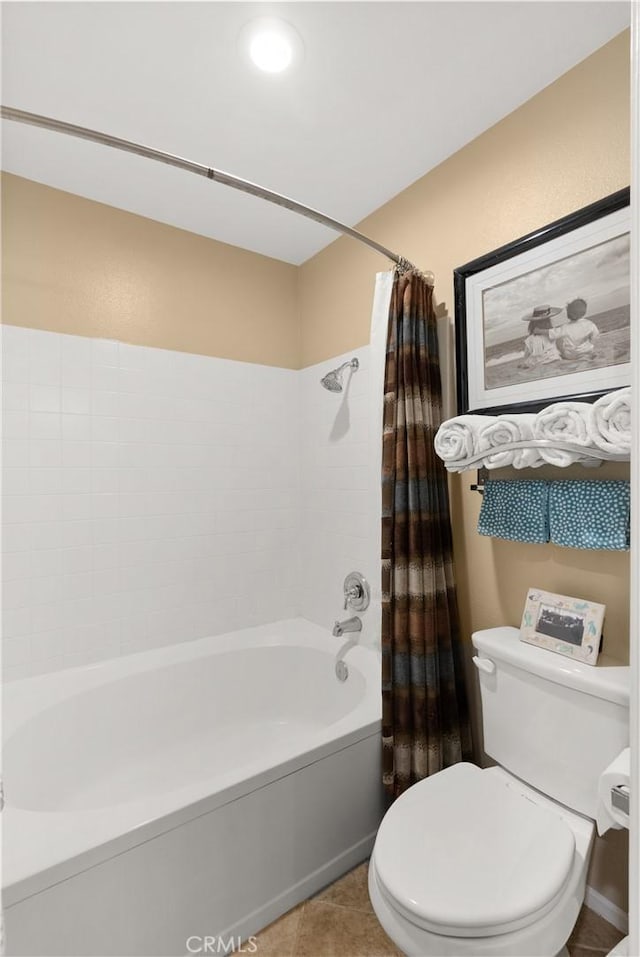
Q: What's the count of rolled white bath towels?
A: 4